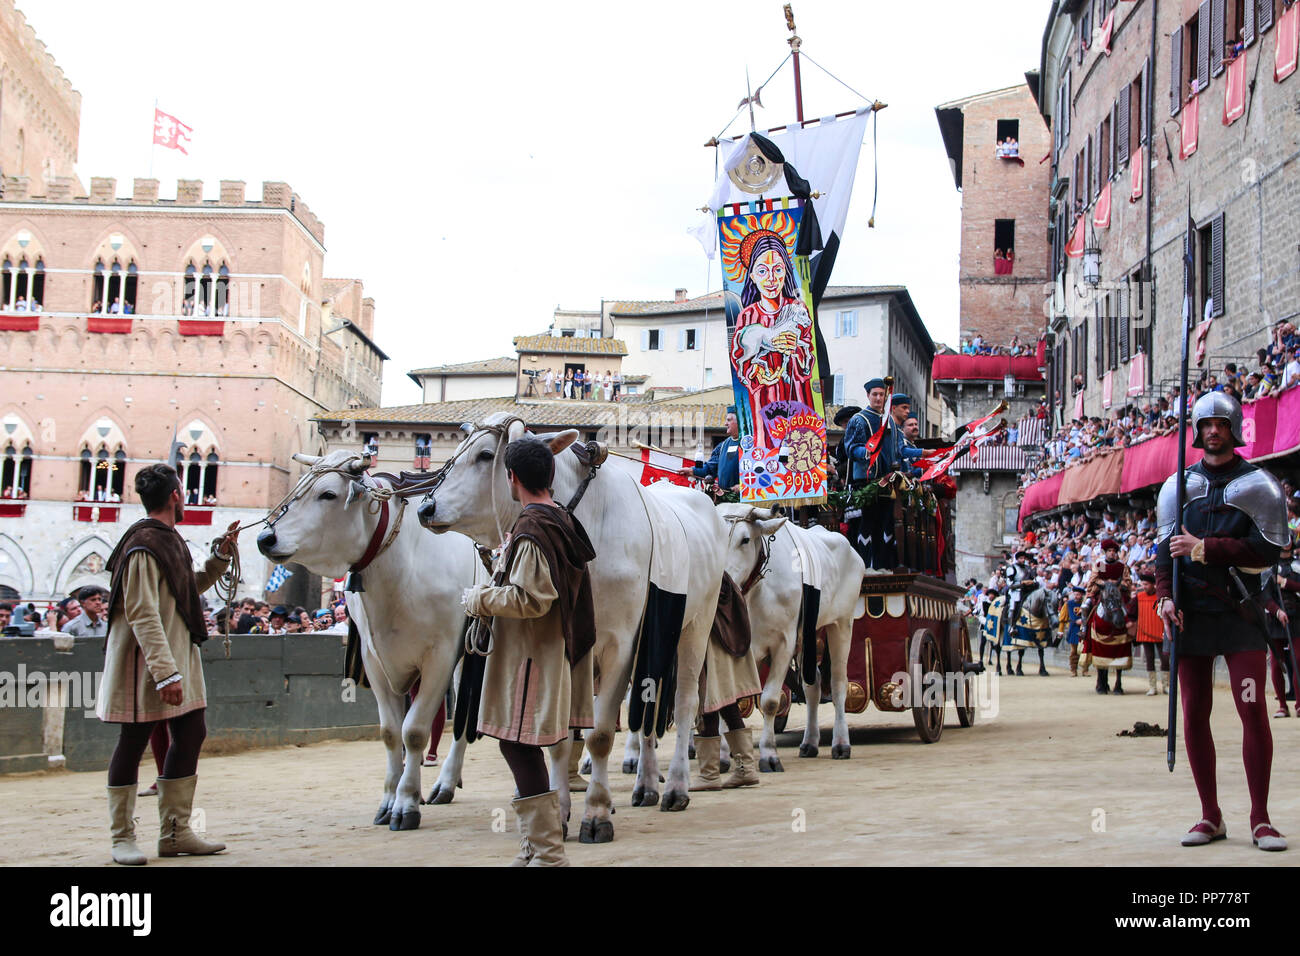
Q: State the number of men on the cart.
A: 5